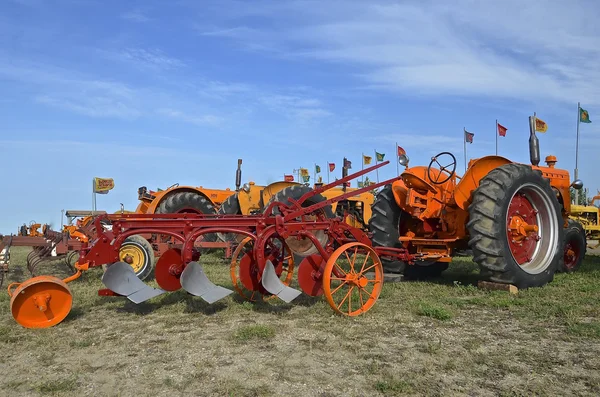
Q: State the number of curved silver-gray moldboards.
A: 3